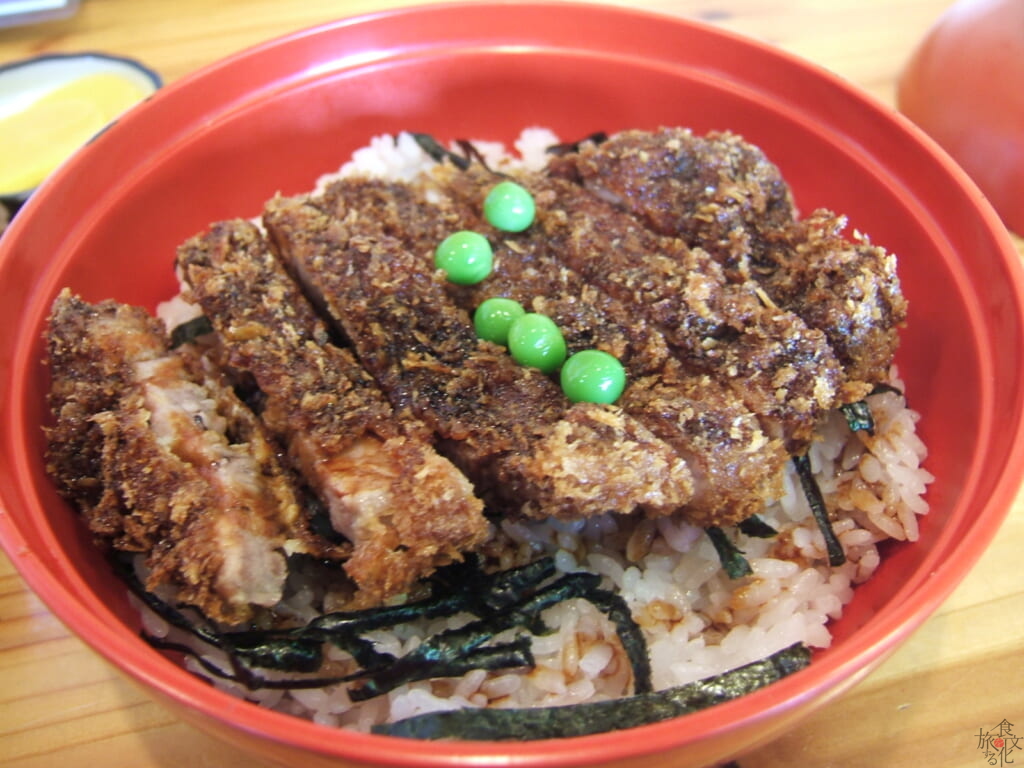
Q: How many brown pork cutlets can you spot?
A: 6